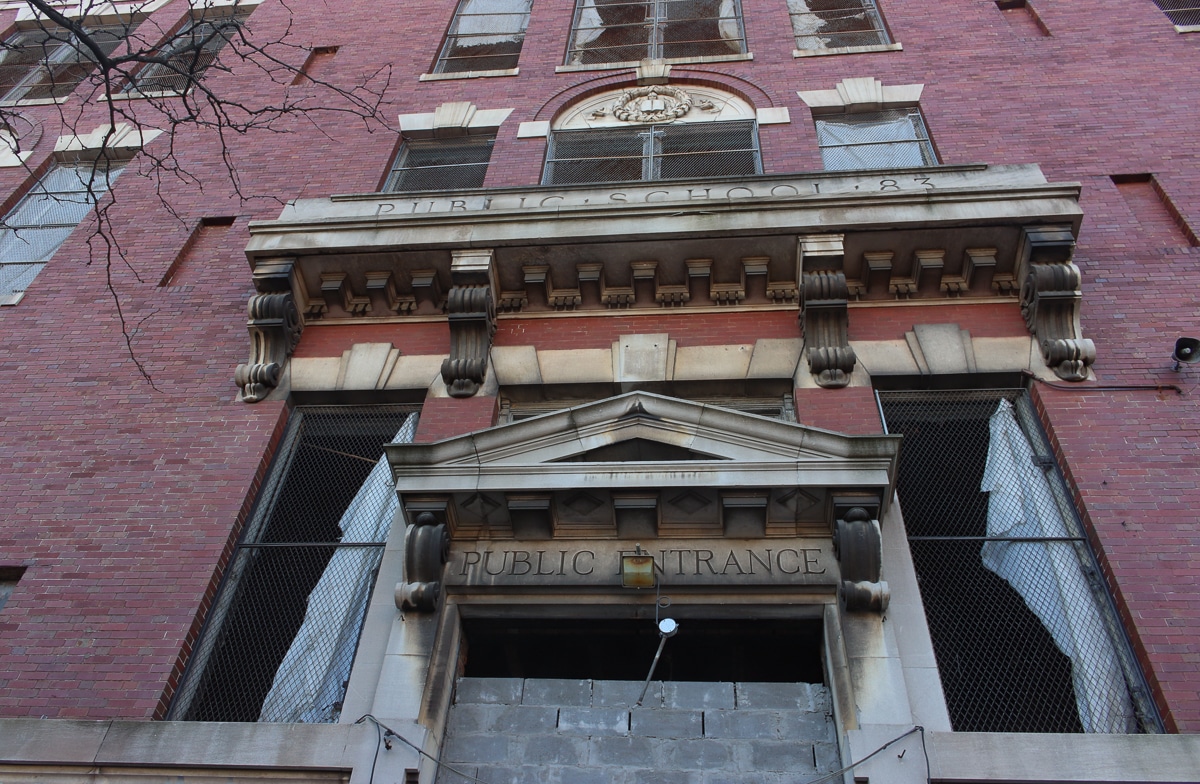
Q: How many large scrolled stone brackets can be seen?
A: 6